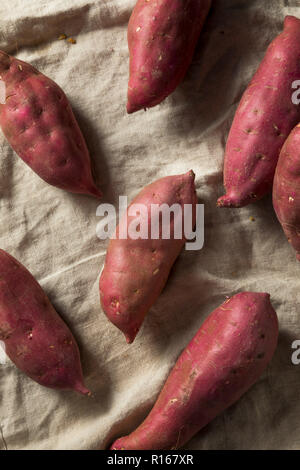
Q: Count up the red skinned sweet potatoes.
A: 7